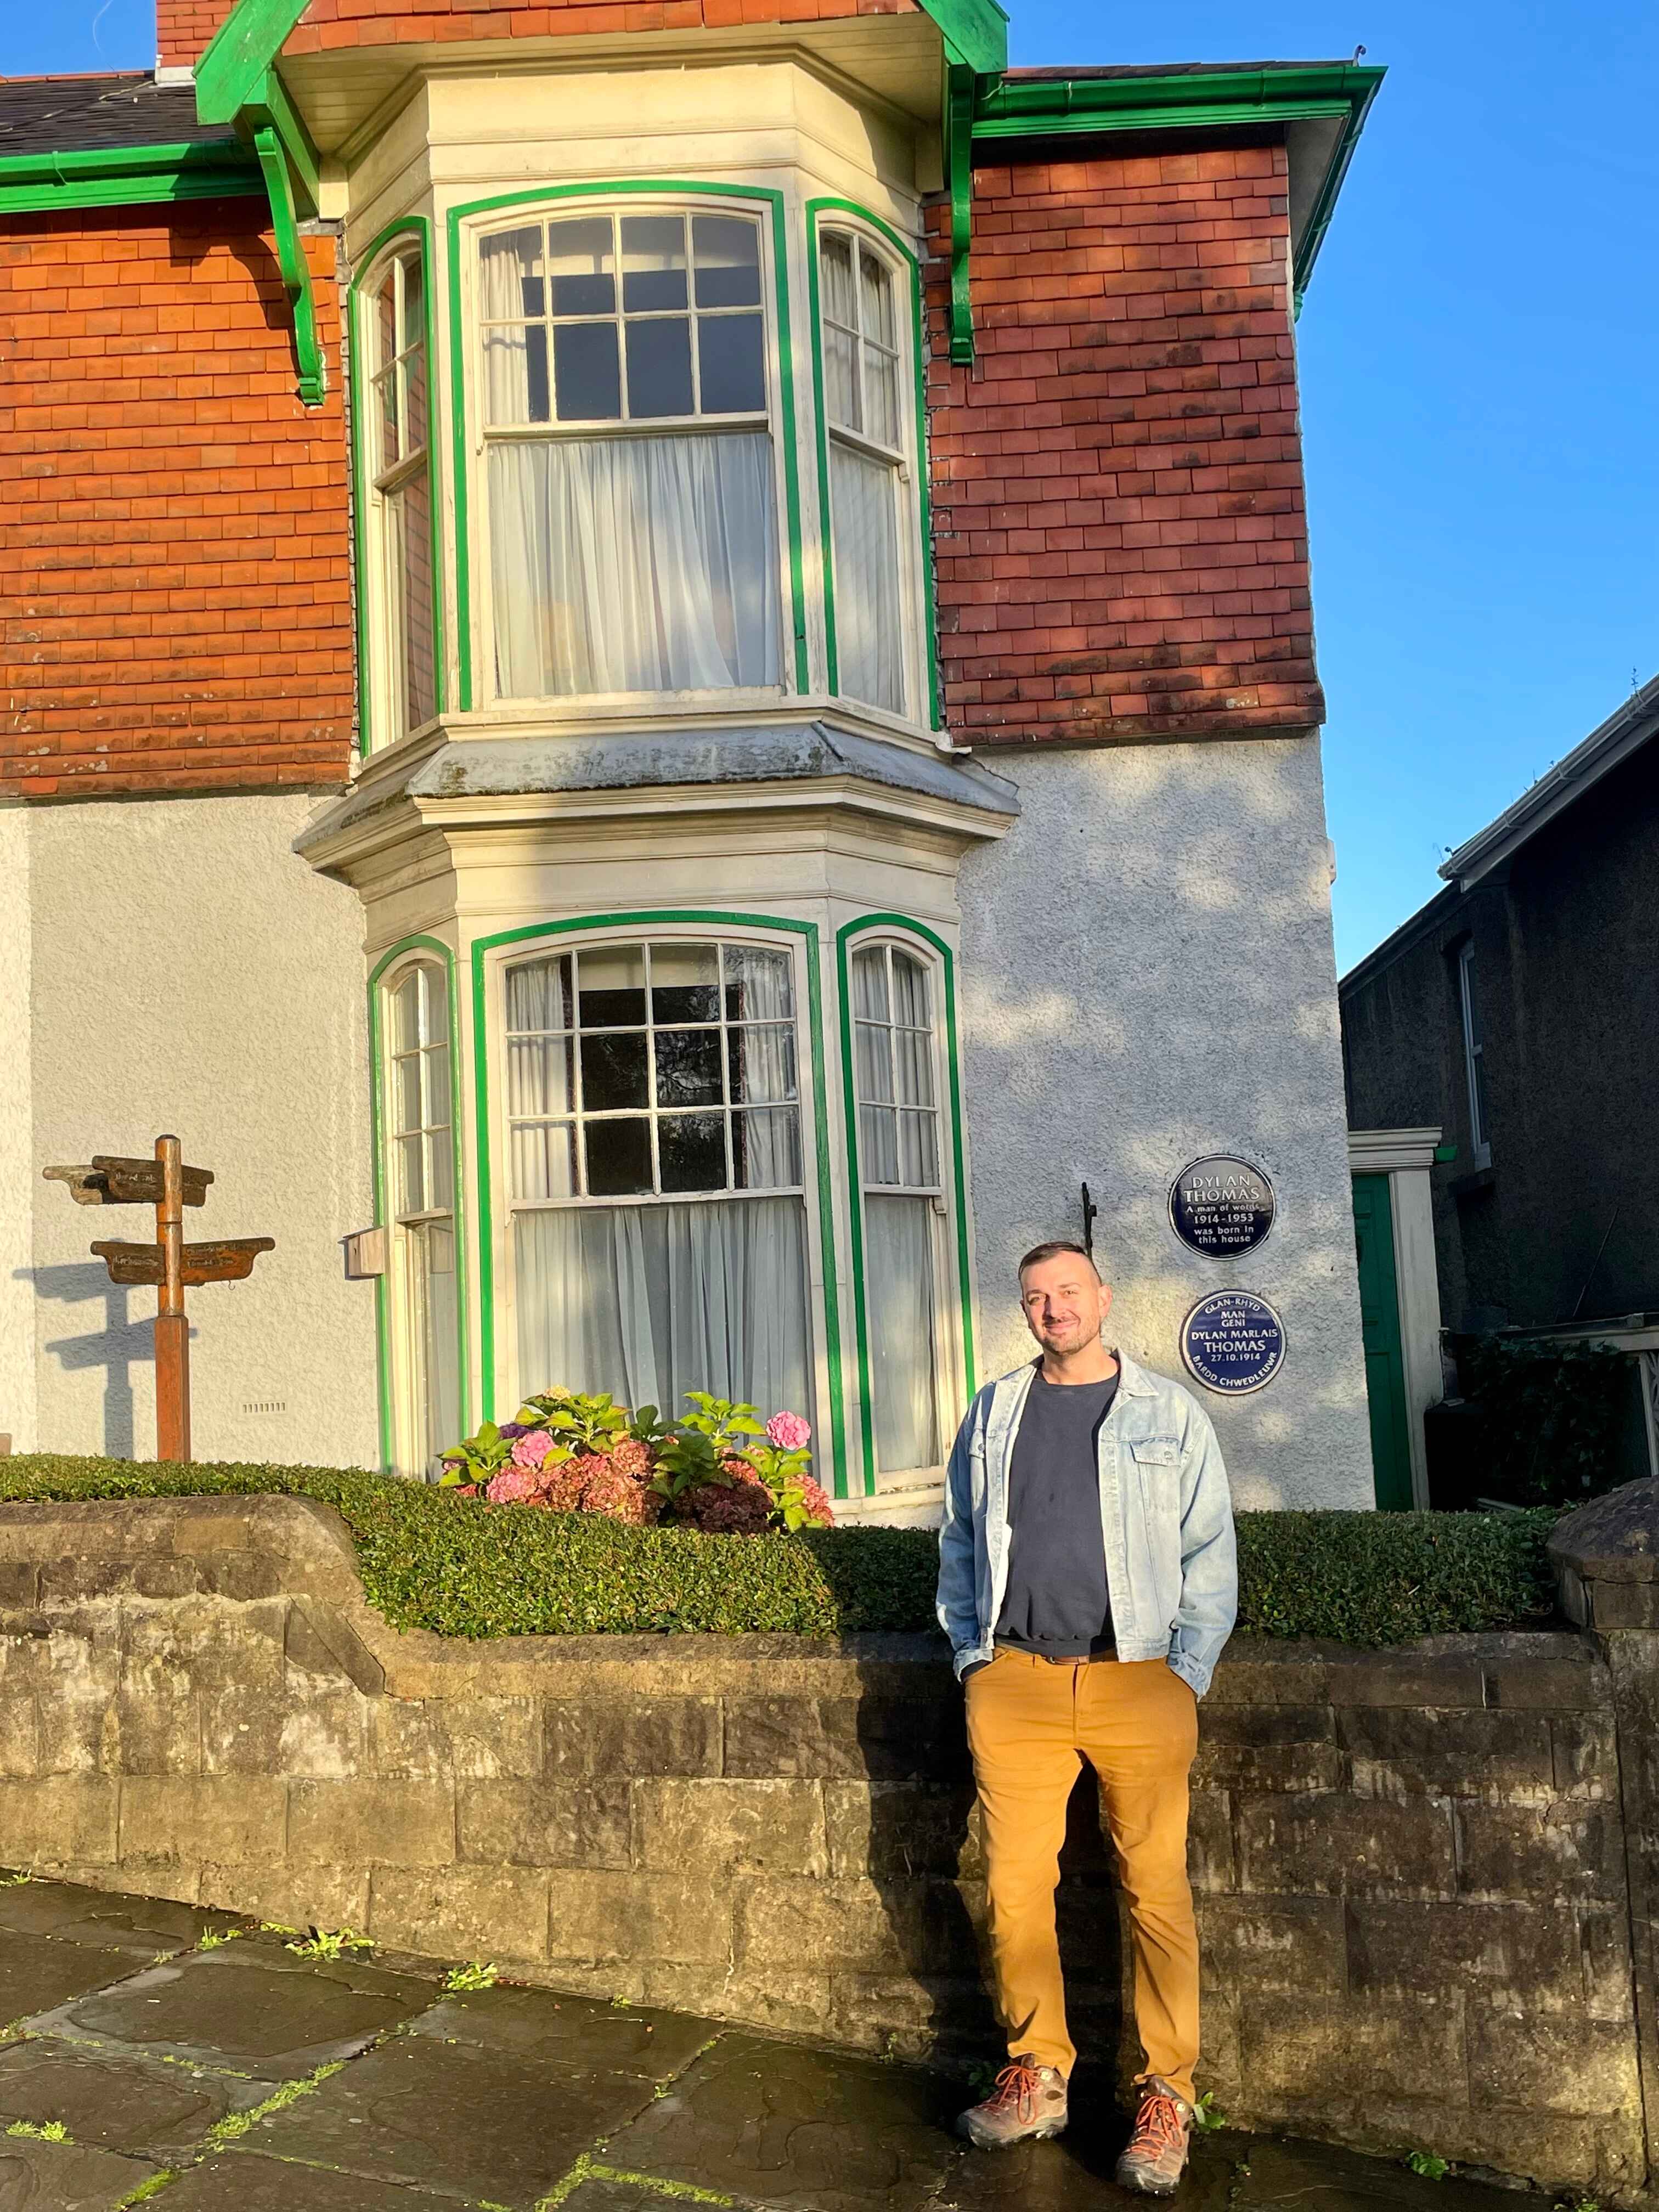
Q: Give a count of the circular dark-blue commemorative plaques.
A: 2